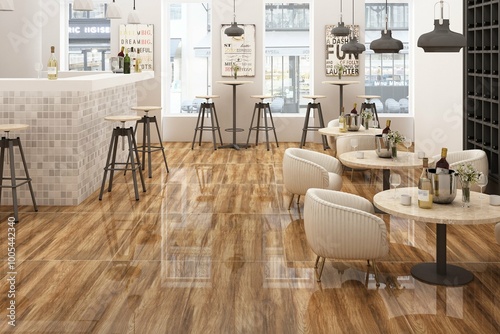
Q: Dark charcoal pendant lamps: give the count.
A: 5